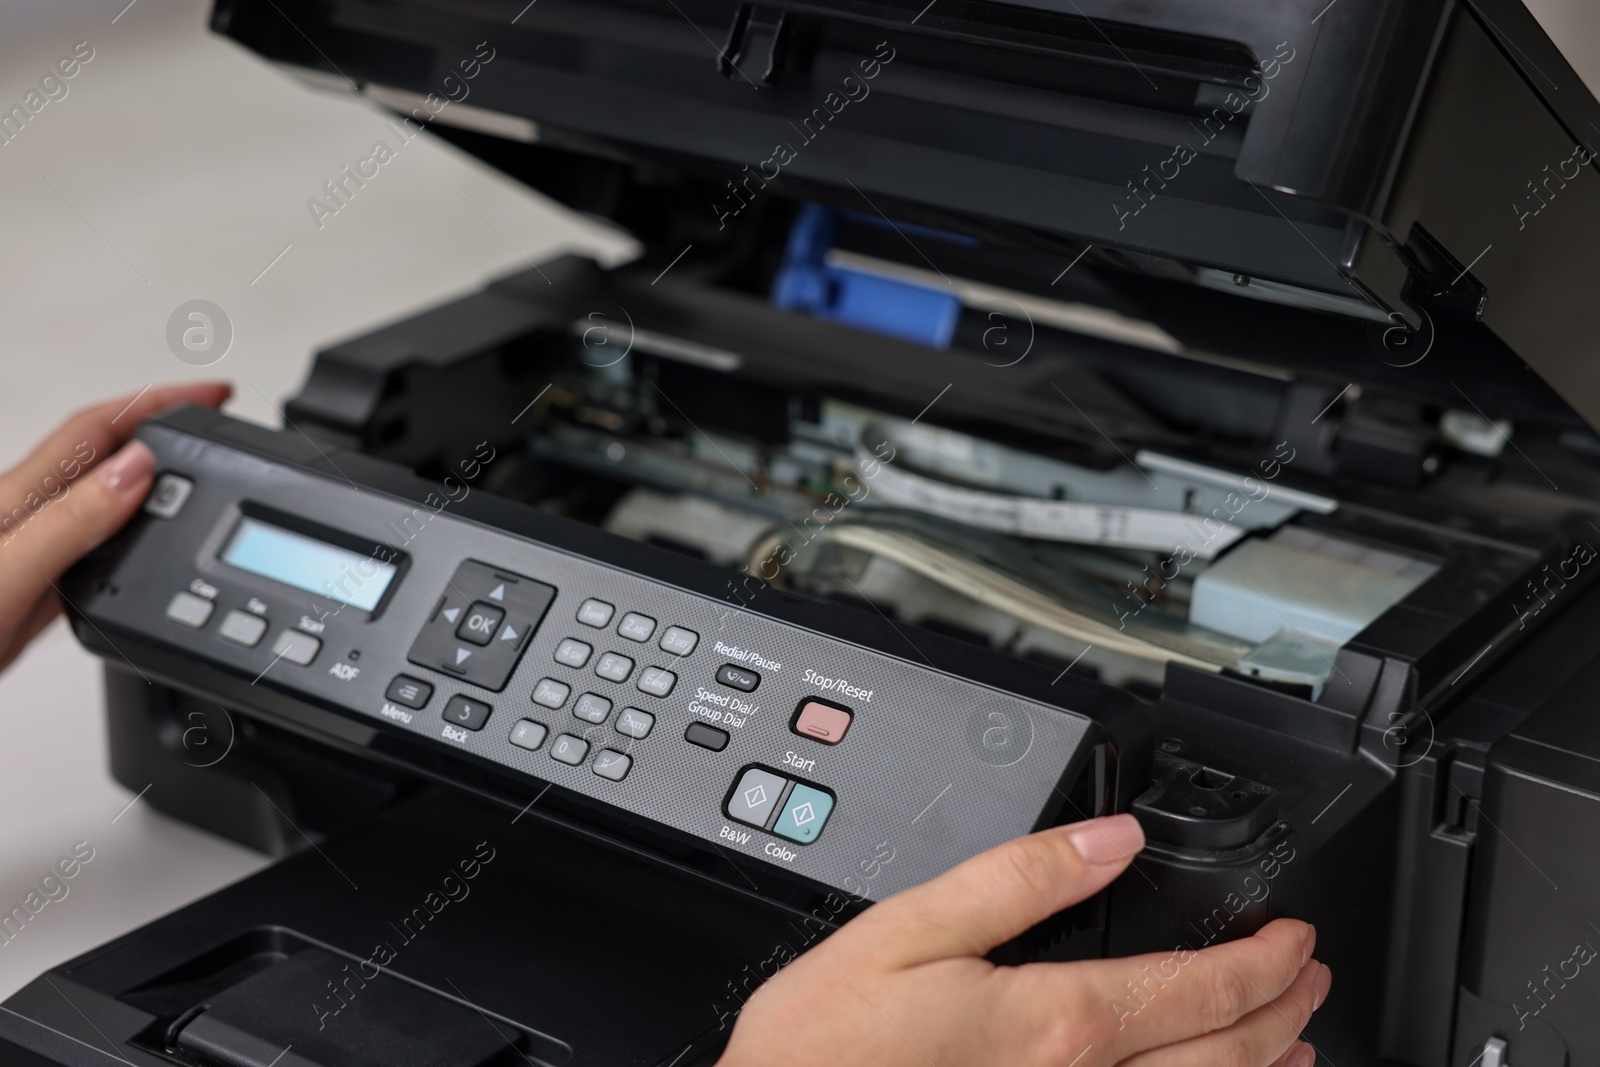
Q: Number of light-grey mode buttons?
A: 3